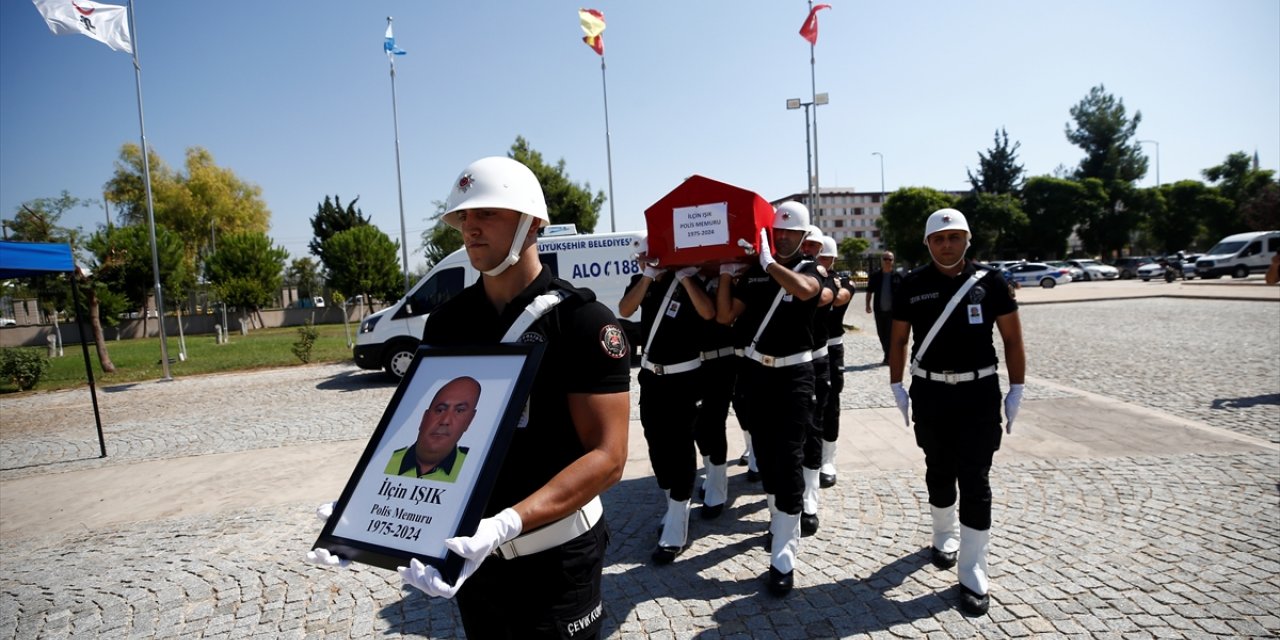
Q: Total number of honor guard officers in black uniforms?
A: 8